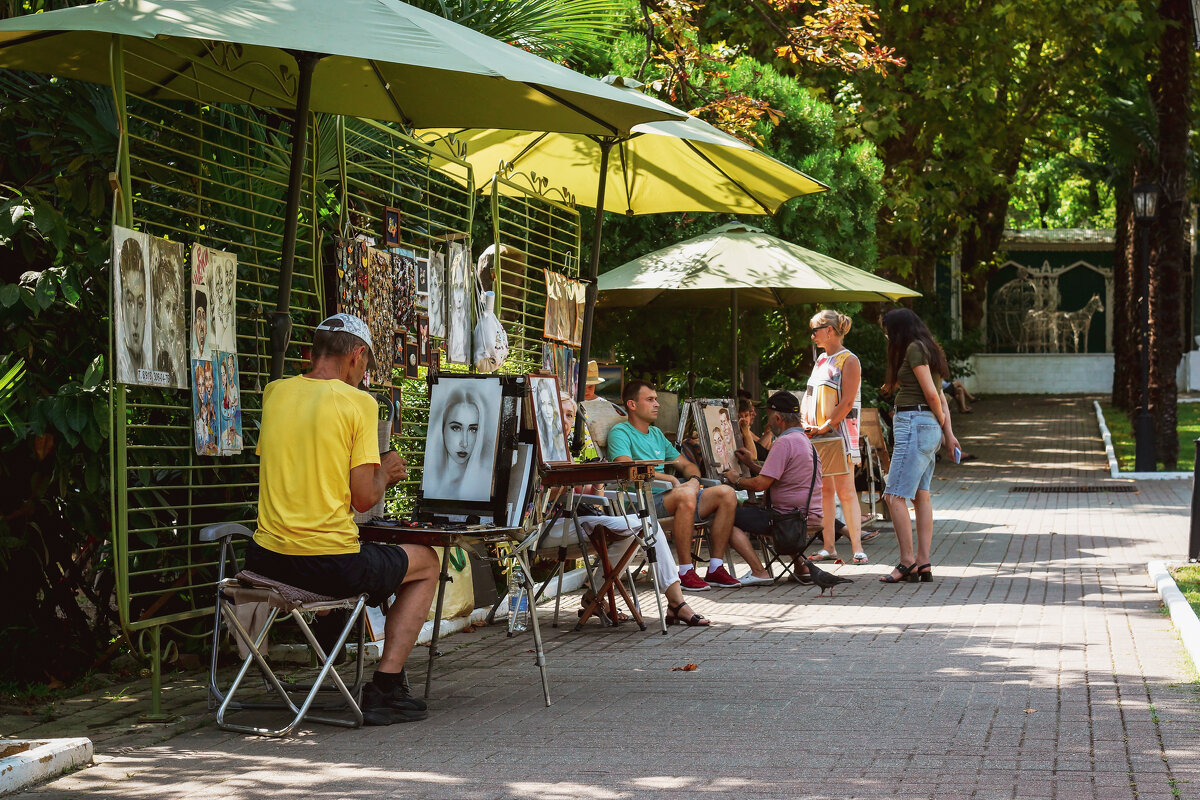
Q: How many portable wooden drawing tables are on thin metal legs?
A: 2